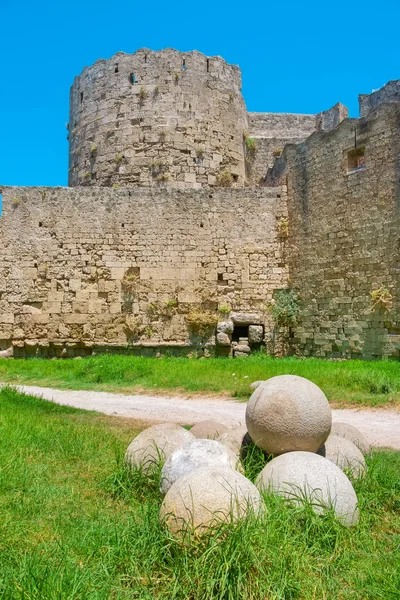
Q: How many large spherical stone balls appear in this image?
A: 9